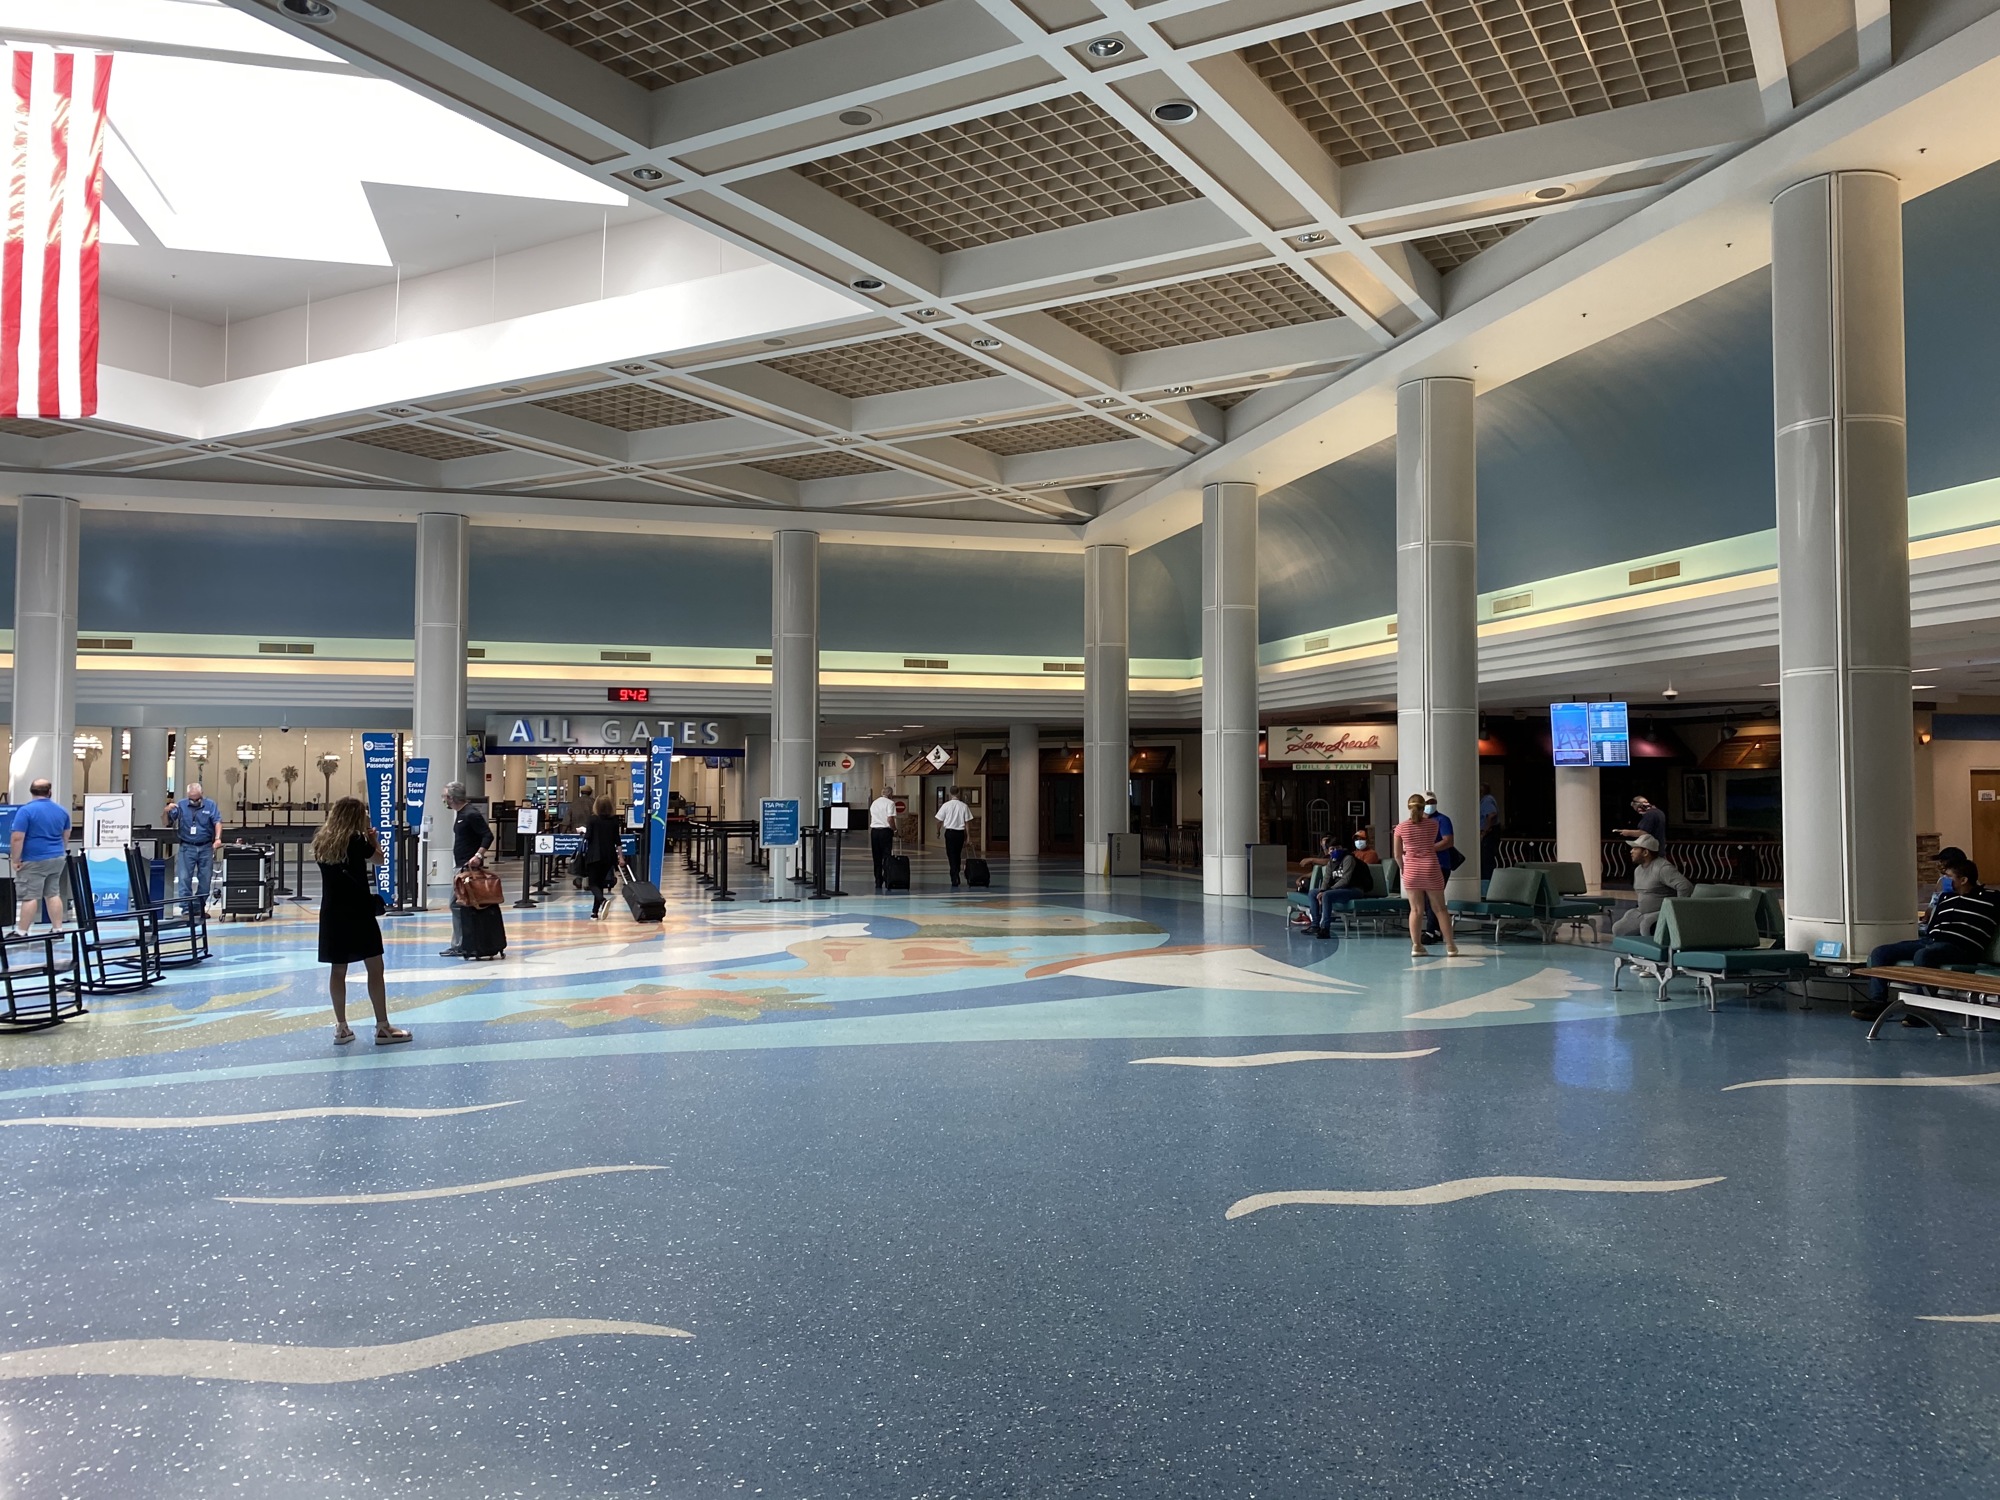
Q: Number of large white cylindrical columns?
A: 7